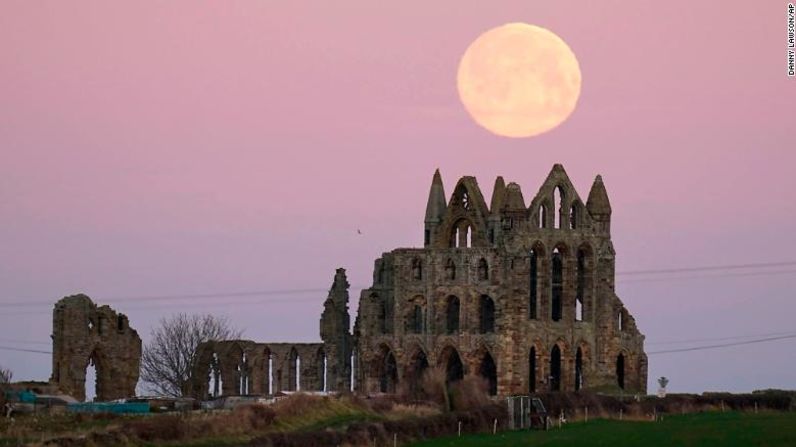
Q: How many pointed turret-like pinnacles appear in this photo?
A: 4